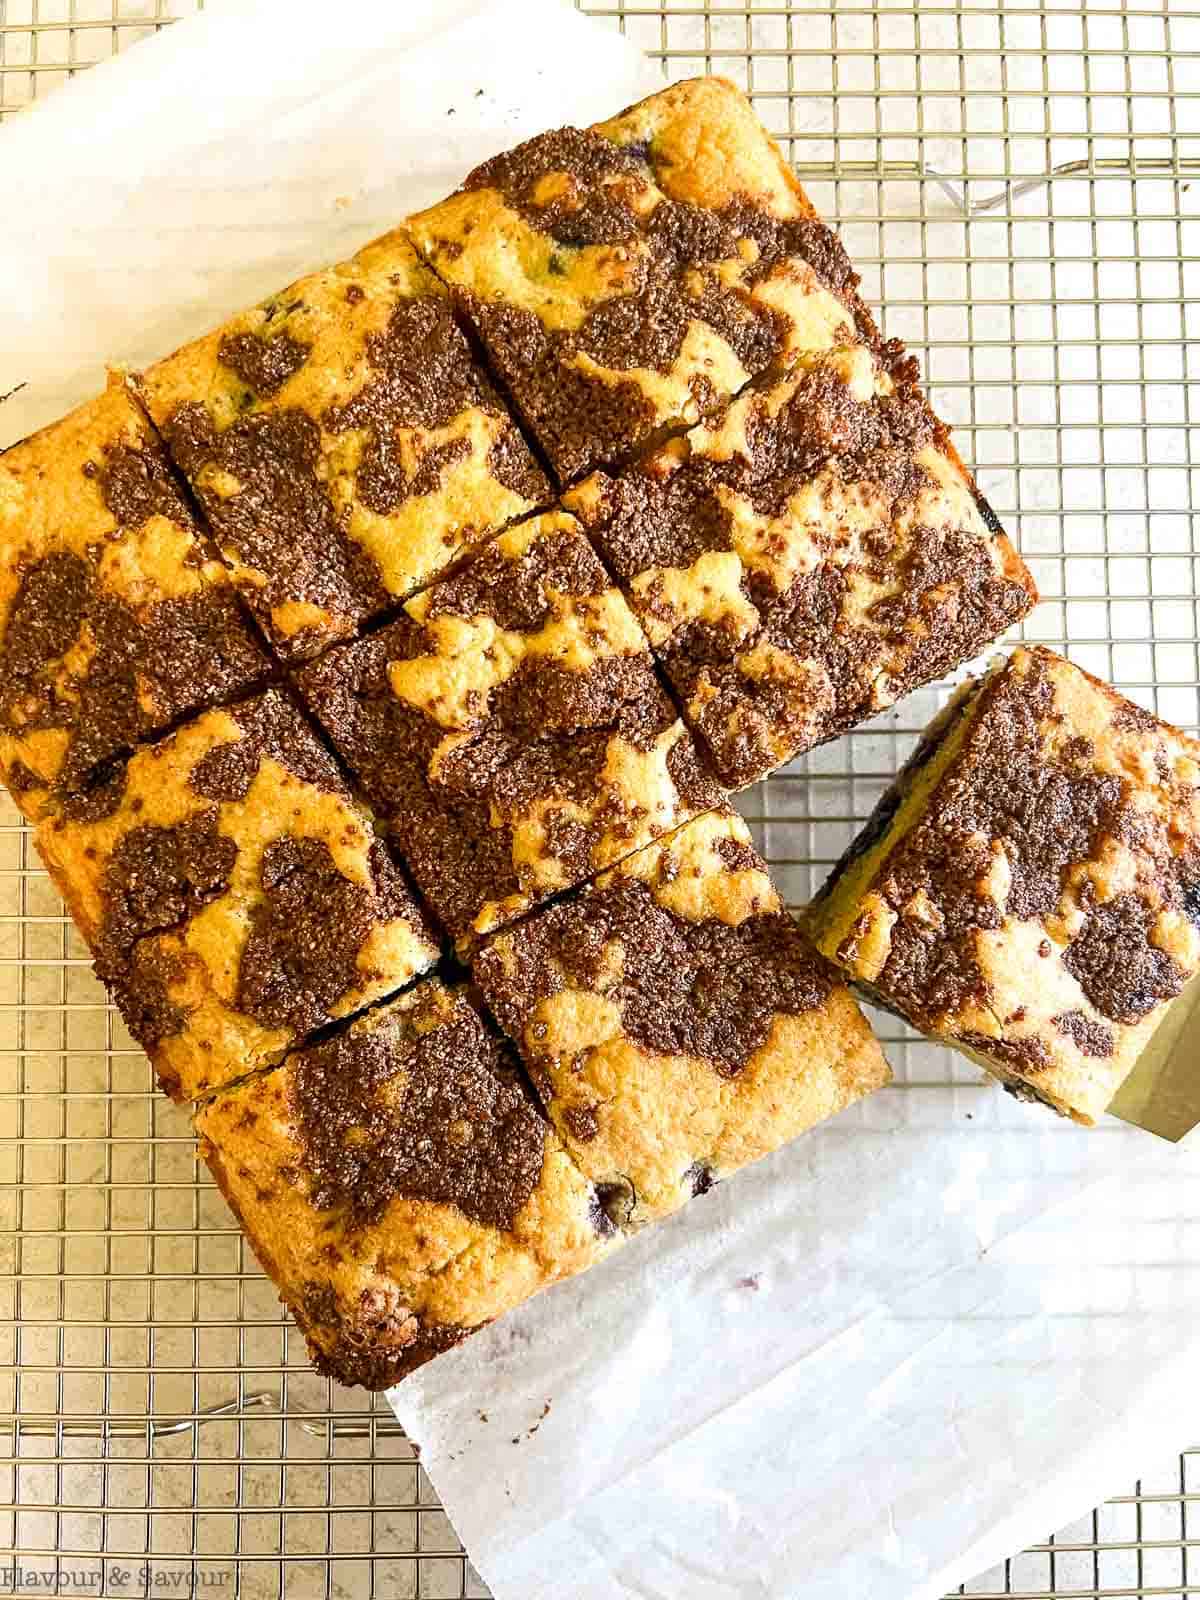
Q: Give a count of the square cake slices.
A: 9